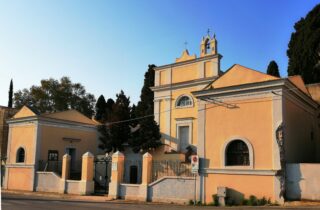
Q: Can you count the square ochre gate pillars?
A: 4